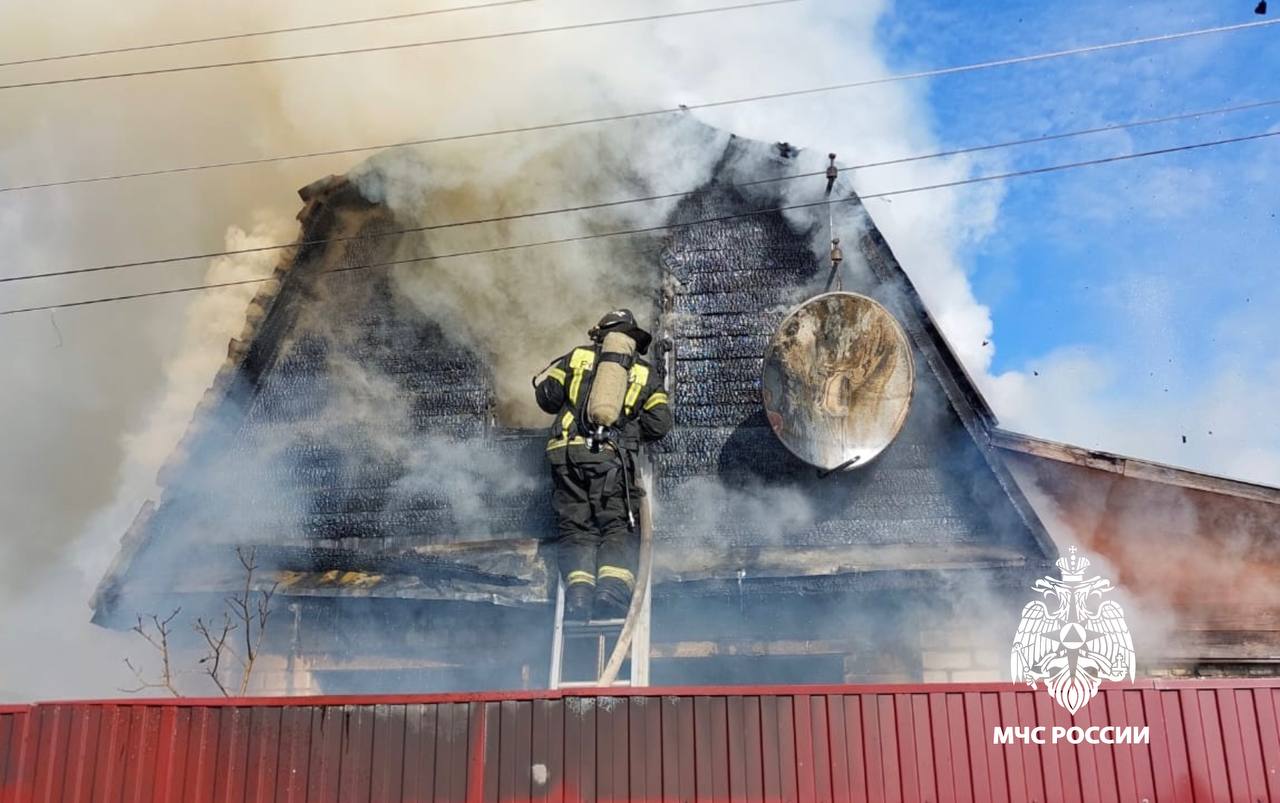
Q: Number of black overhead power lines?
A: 5